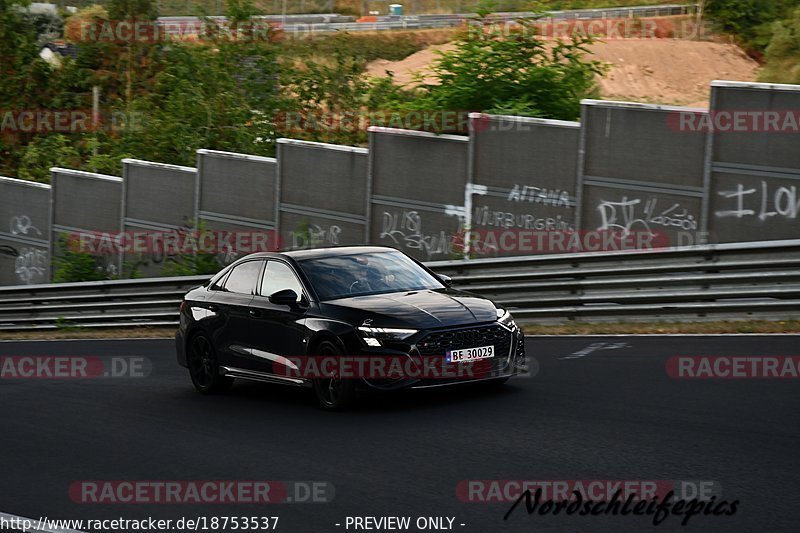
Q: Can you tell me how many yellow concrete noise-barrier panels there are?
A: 0